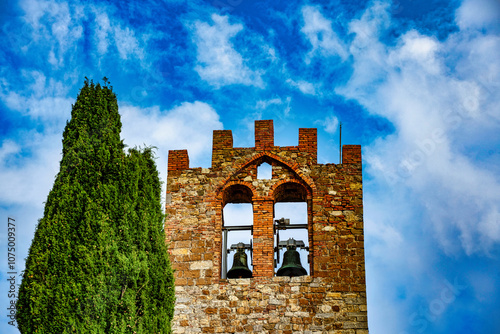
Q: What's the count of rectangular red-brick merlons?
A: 5